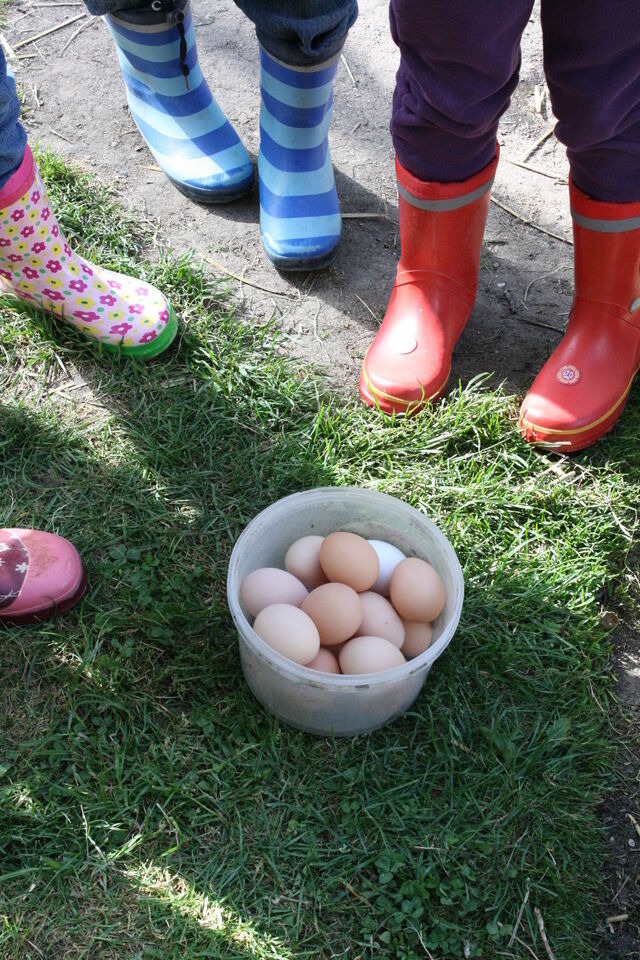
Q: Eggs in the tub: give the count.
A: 11